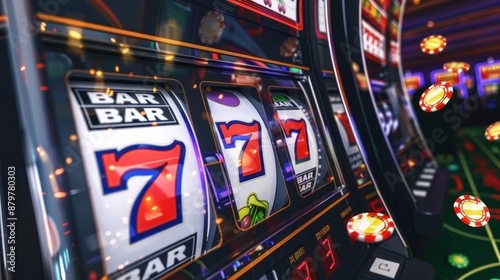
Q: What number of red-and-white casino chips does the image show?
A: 6